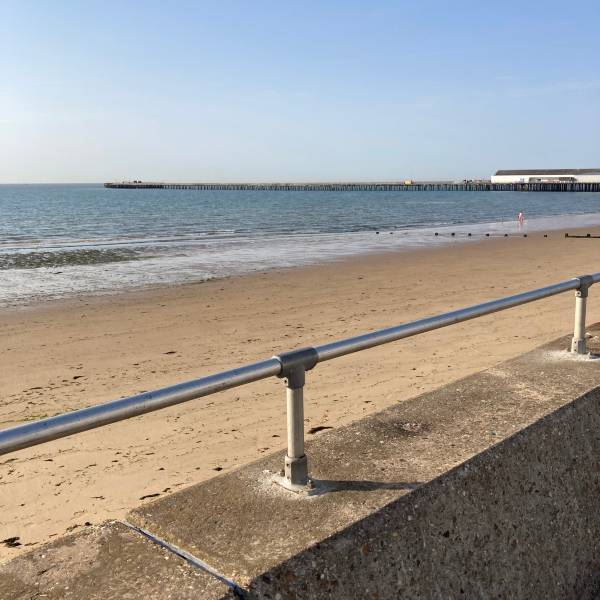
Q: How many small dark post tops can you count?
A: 11